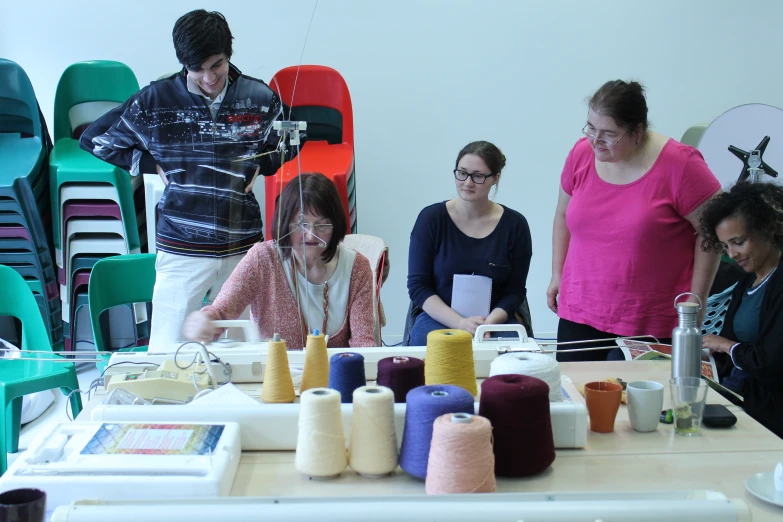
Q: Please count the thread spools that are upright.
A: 11